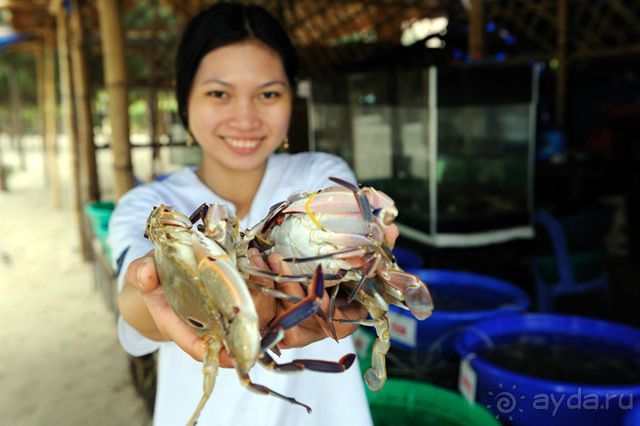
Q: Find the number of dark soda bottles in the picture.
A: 0